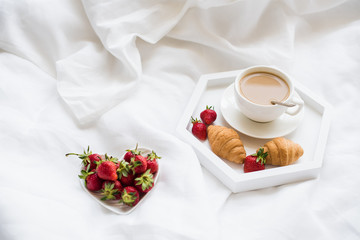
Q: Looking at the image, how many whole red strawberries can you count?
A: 14